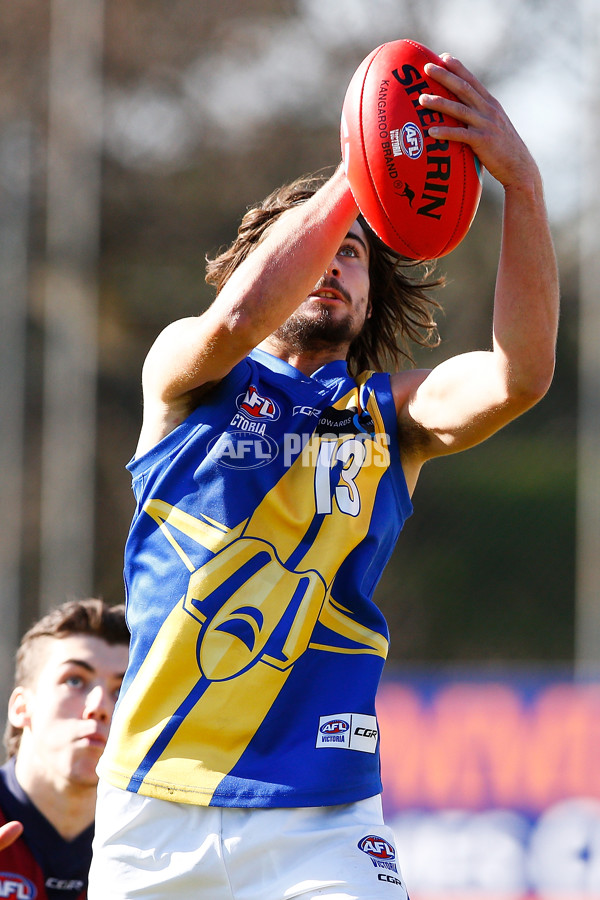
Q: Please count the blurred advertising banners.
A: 1